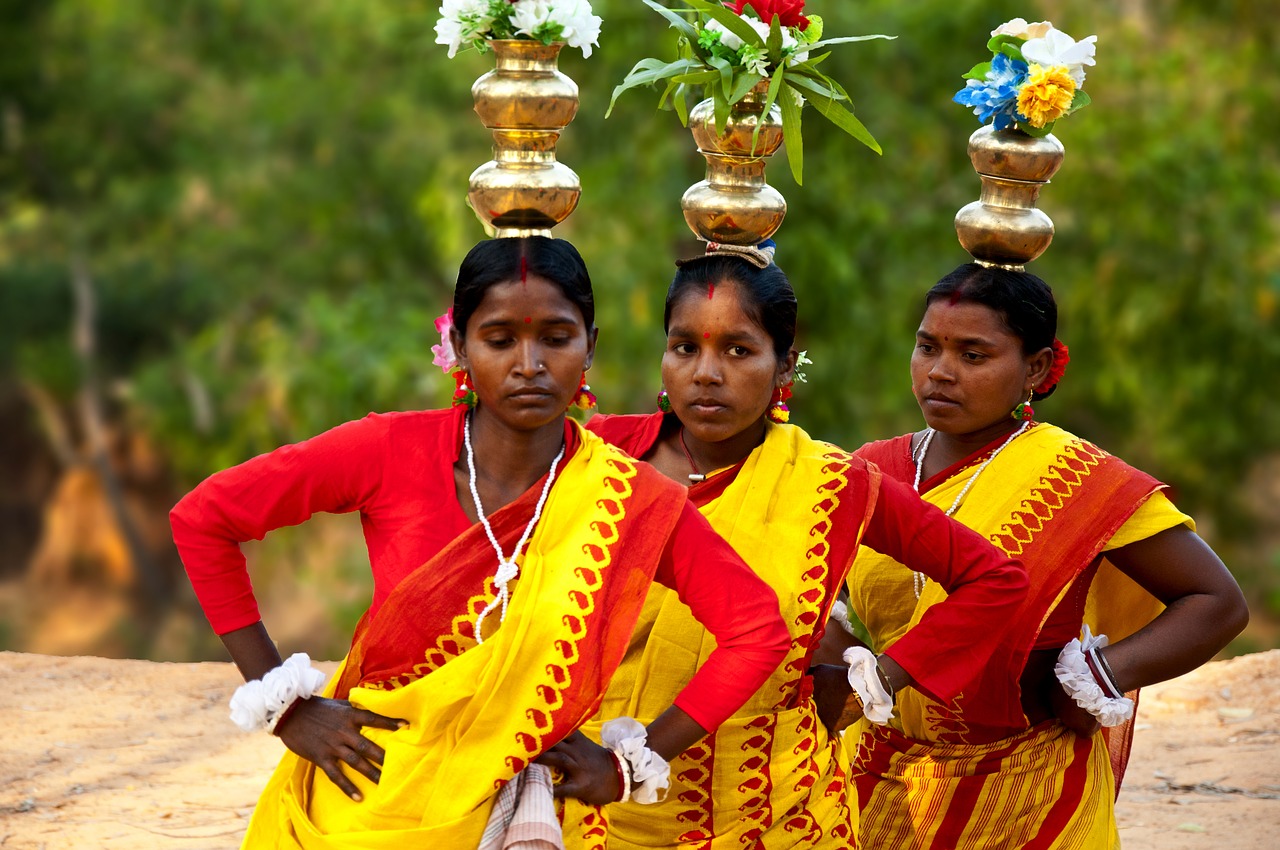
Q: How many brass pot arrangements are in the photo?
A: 3